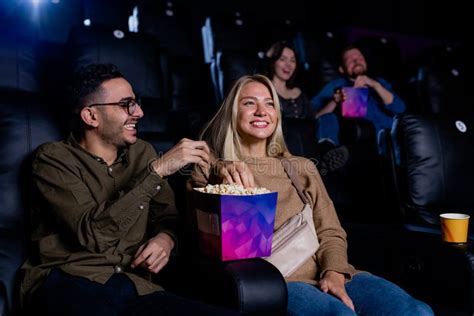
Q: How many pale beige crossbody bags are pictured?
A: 1